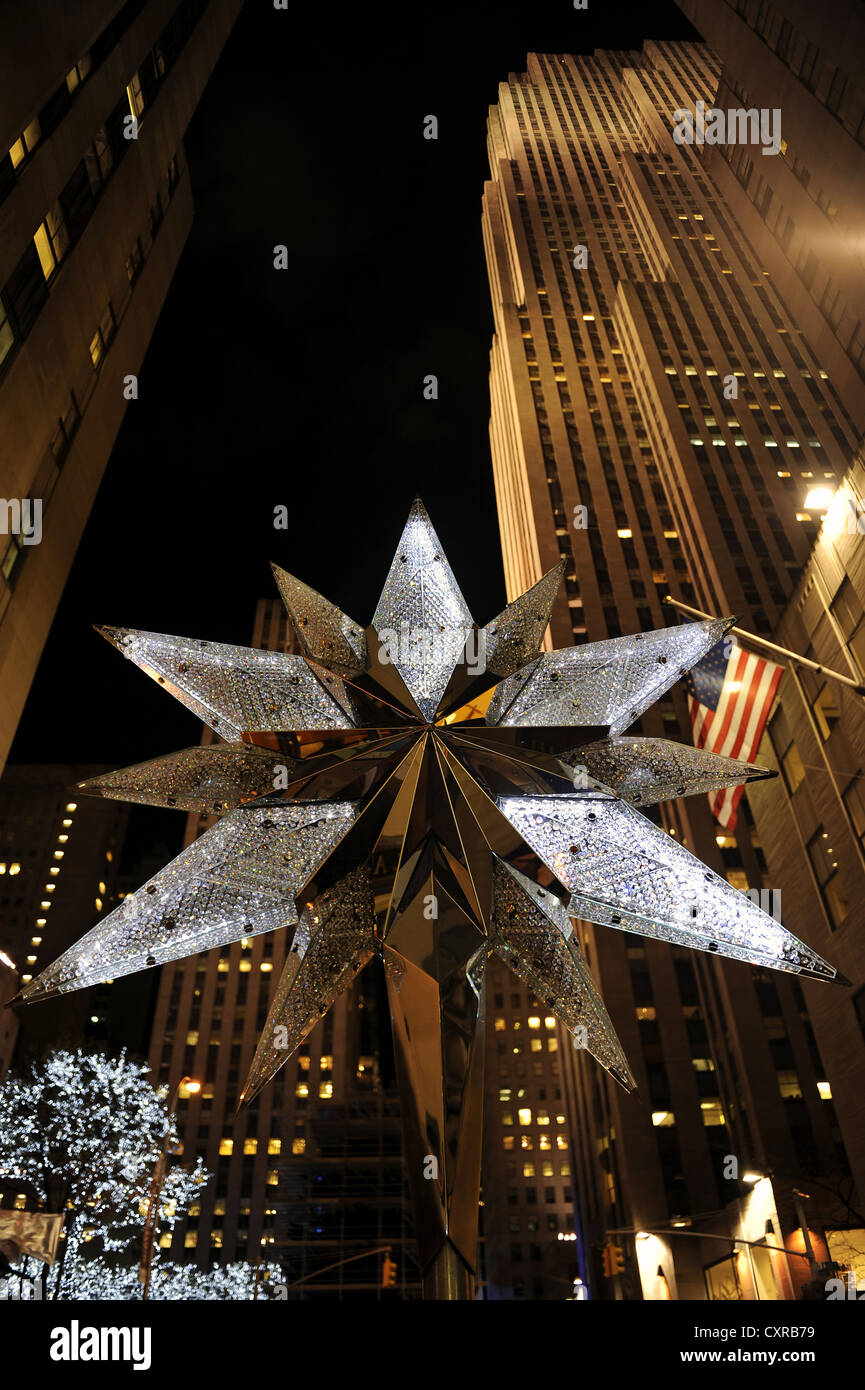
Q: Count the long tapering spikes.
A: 11